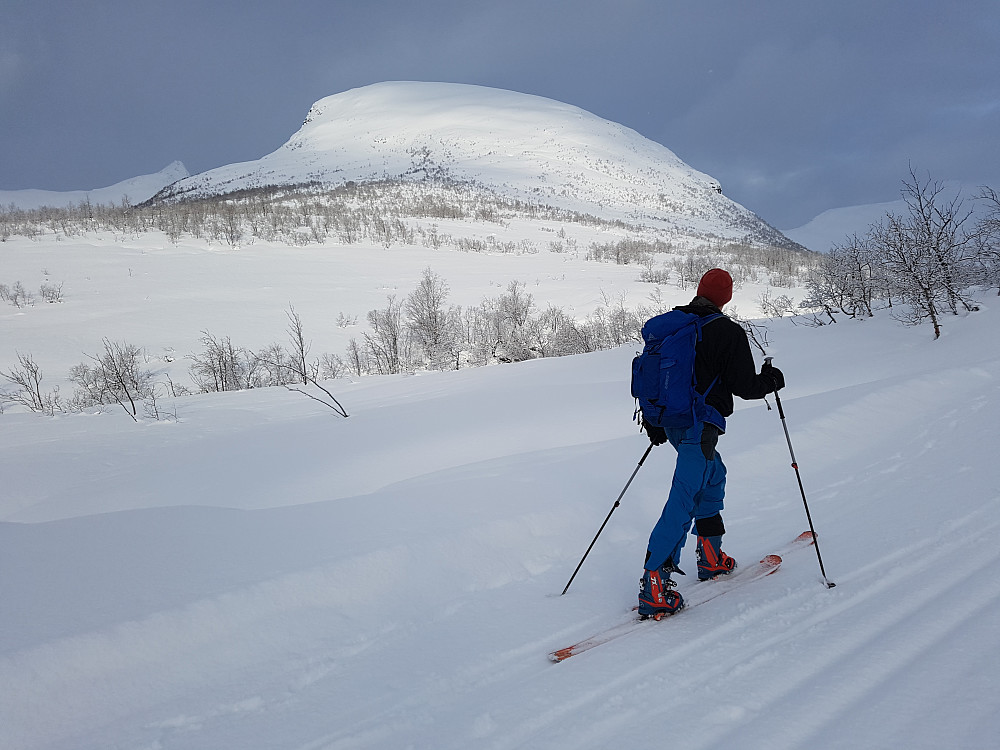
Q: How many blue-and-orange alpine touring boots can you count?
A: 2